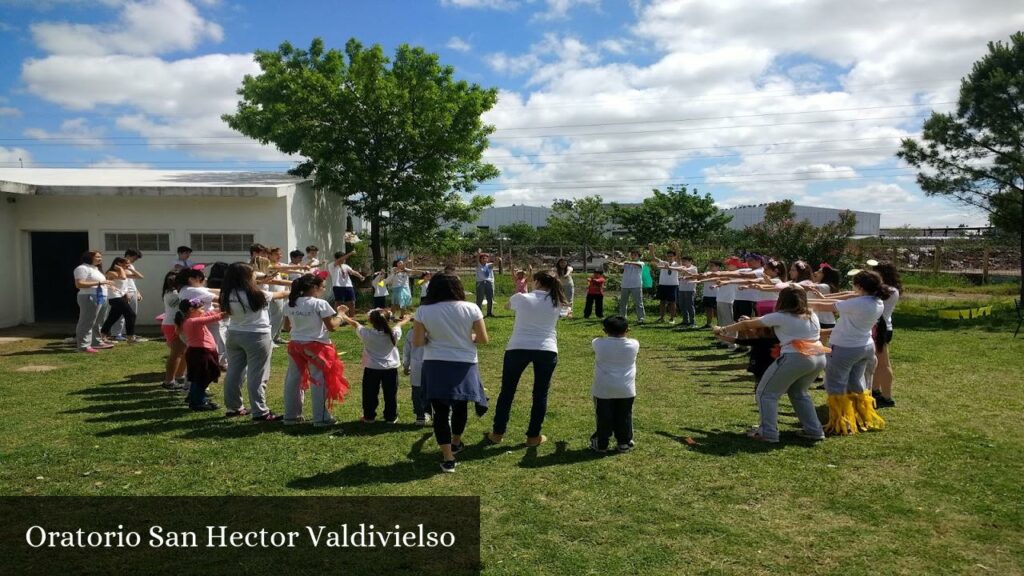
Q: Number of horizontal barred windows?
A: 2